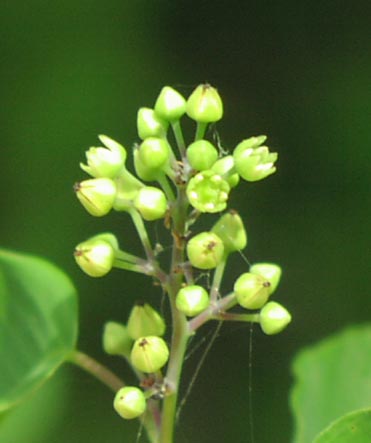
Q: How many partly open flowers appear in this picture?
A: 3